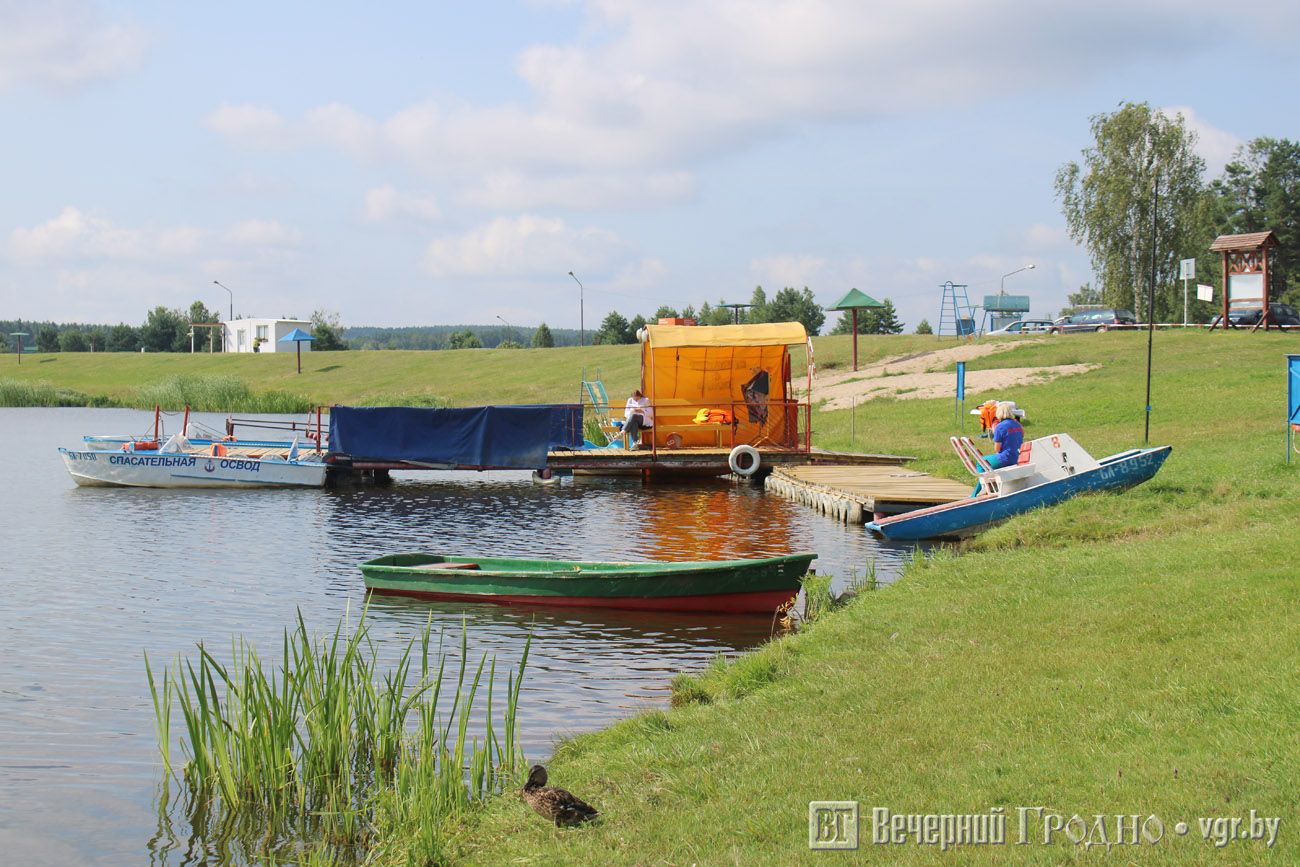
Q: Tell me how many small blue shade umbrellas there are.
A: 1